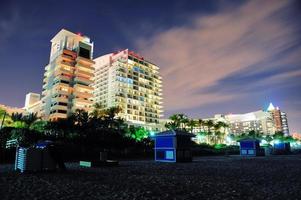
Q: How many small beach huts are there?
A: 3